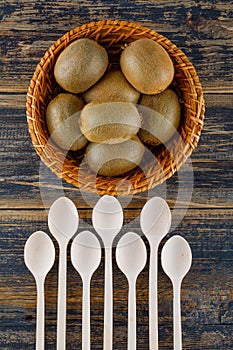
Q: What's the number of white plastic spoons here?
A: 7